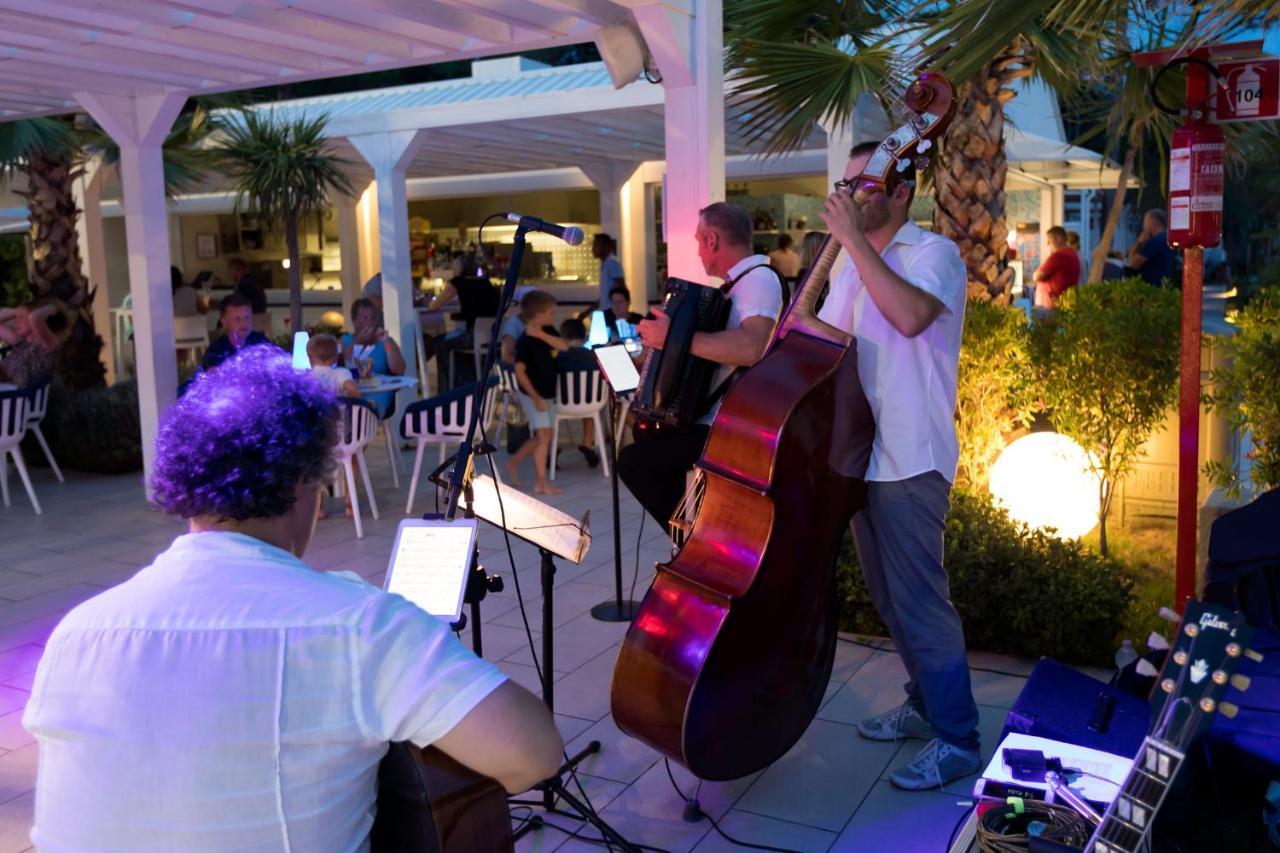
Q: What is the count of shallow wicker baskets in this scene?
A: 0